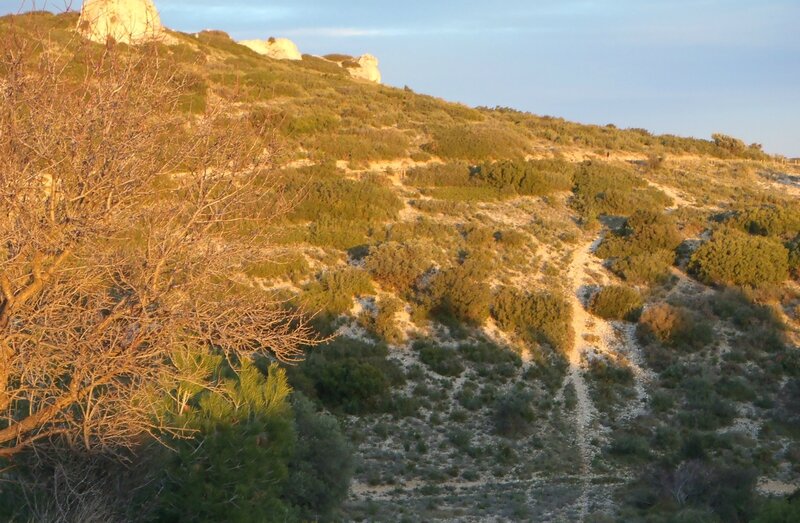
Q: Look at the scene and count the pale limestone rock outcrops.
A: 3